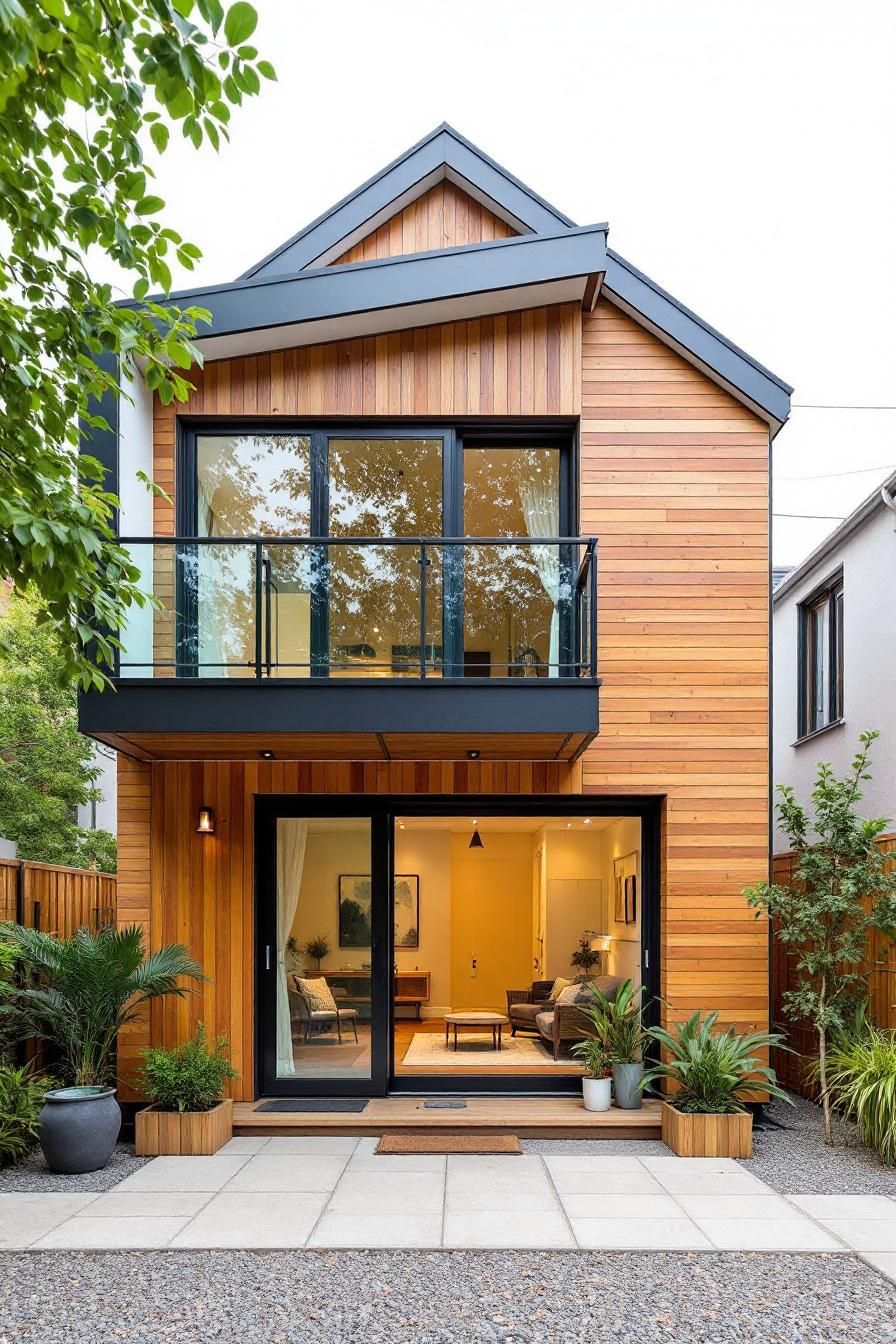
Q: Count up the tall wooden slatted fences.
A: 2